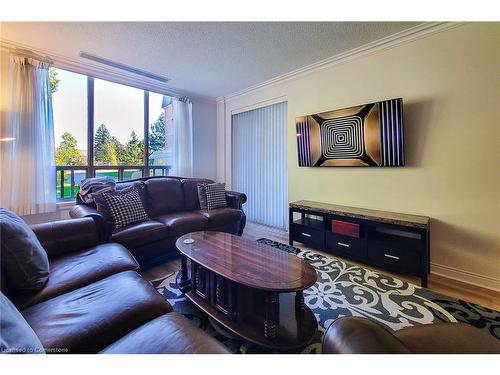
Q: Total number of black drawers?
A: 3